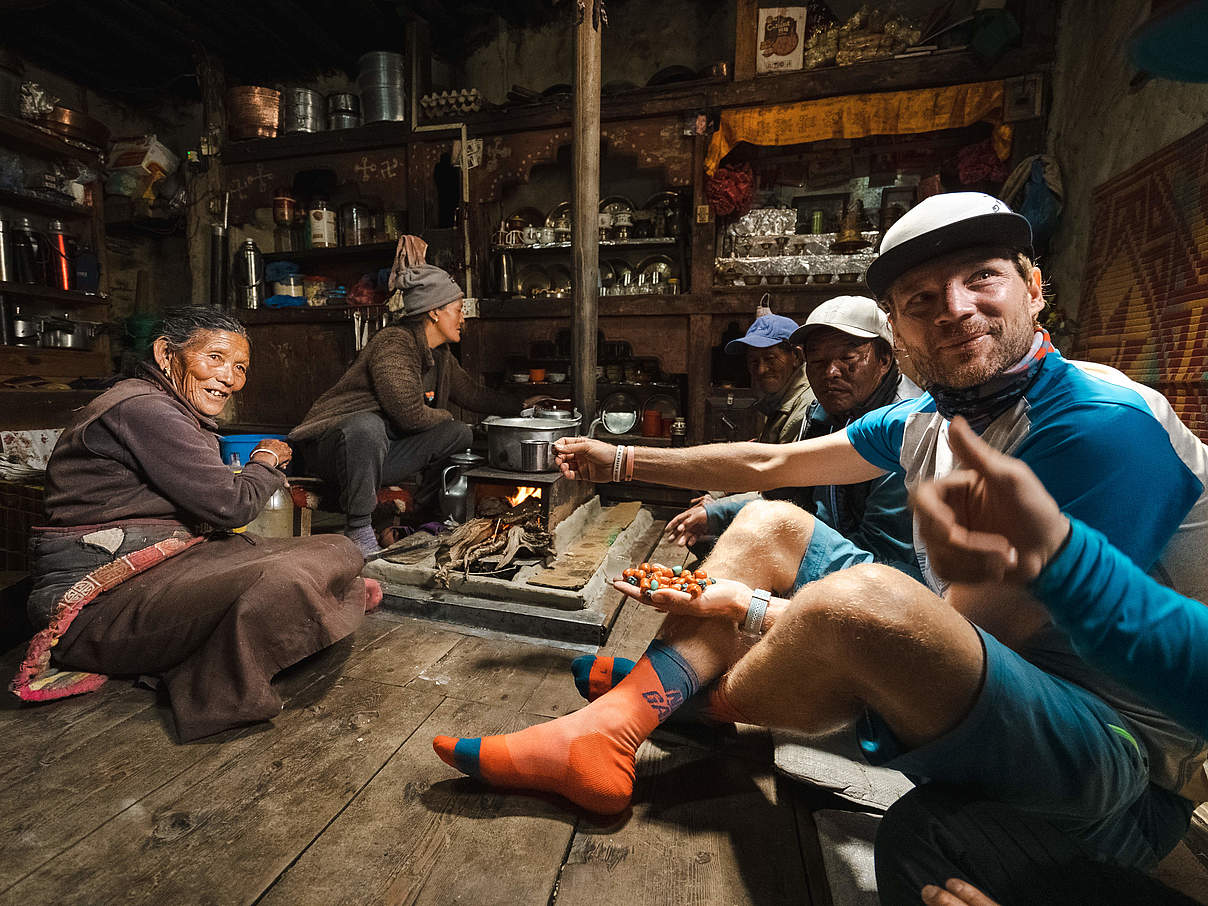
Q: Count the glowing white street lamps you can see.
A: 0